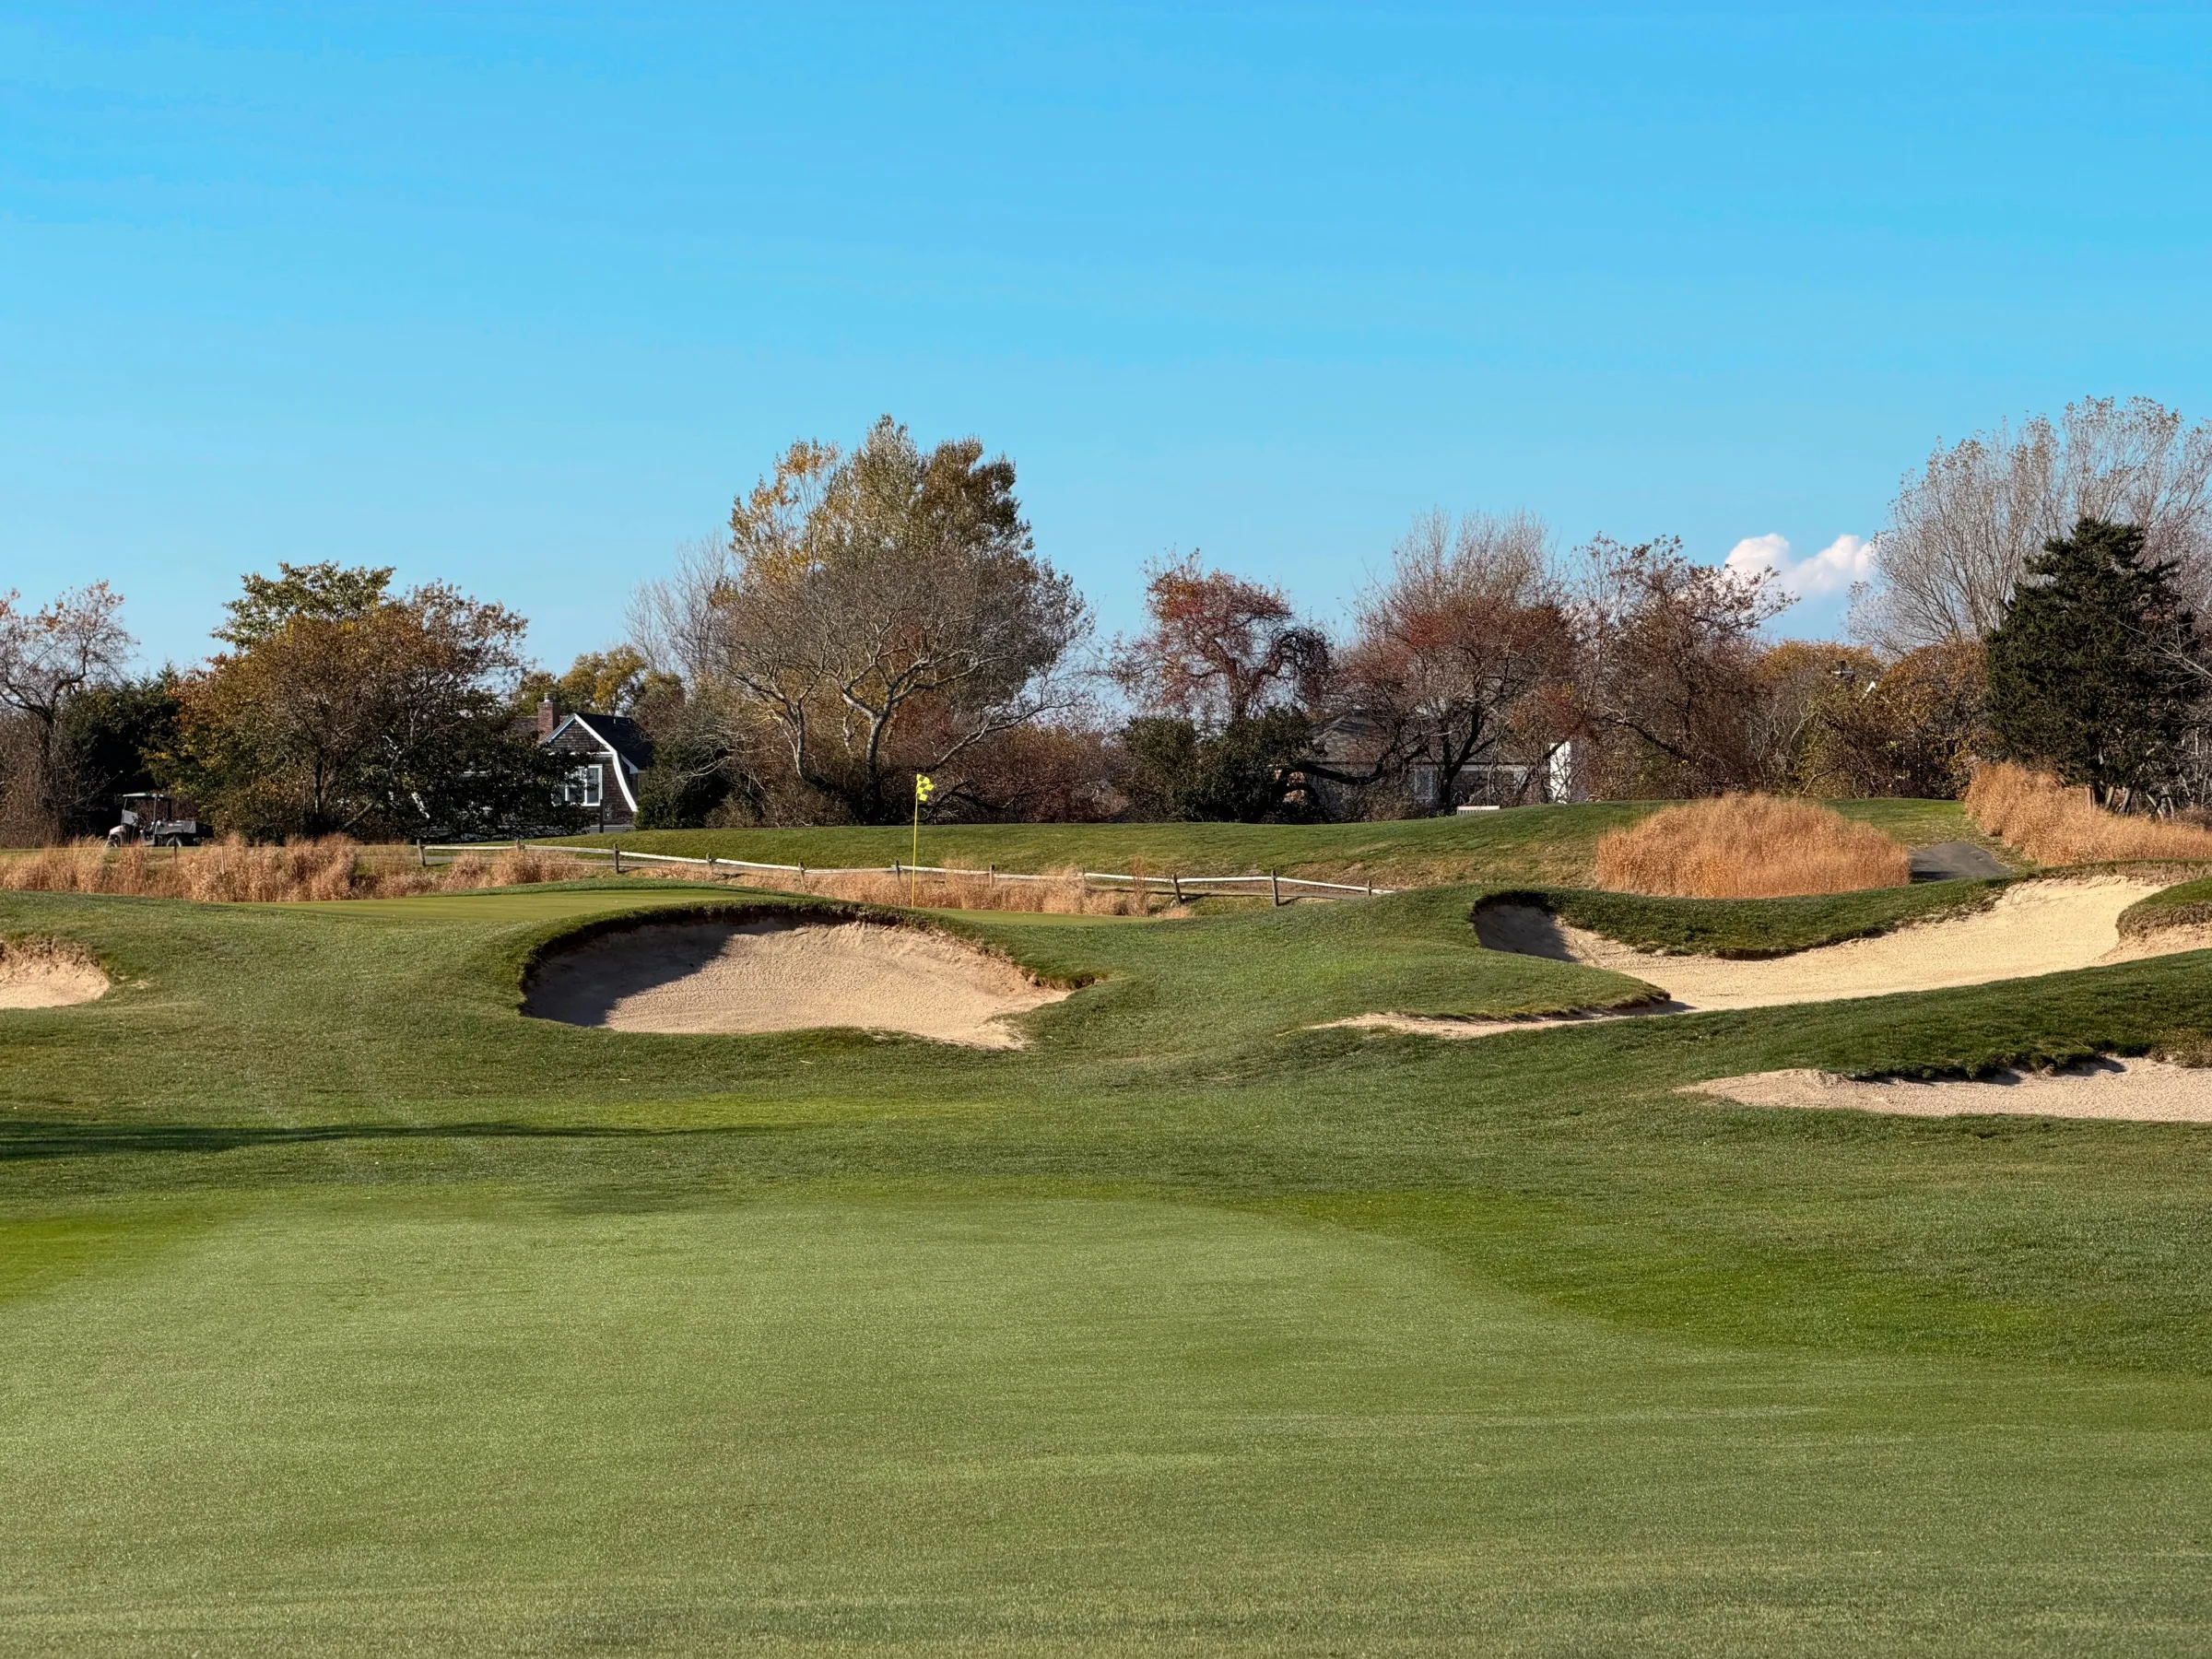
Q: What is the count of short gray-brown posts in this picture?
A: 11